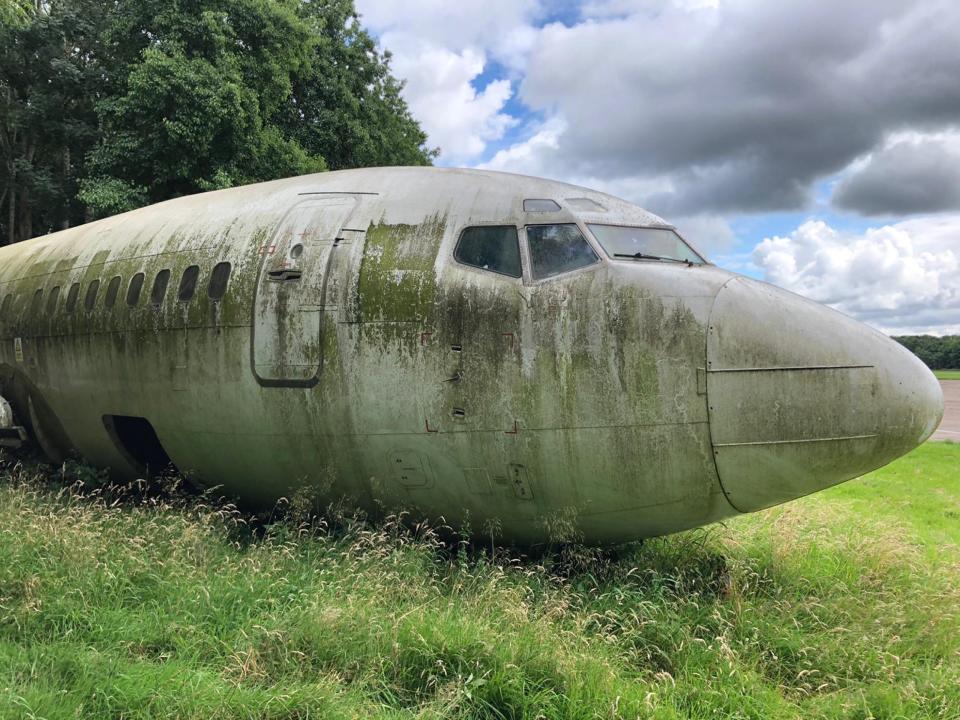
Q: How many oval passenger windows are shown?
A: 10